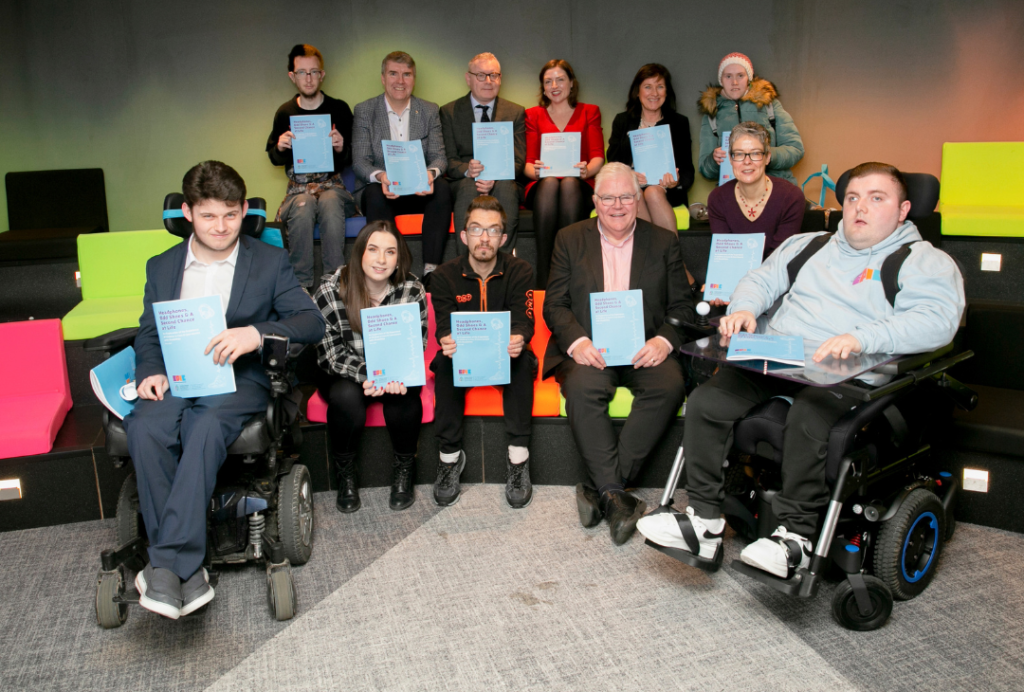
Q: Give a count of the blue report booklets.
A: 13